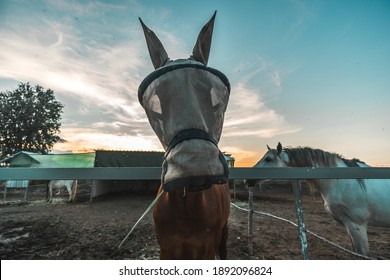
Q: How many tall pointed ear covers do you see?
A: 2